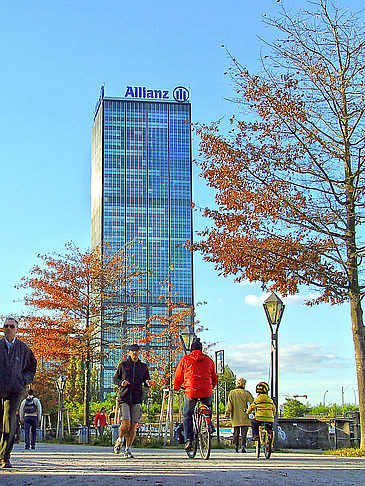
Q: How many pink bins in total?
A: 0